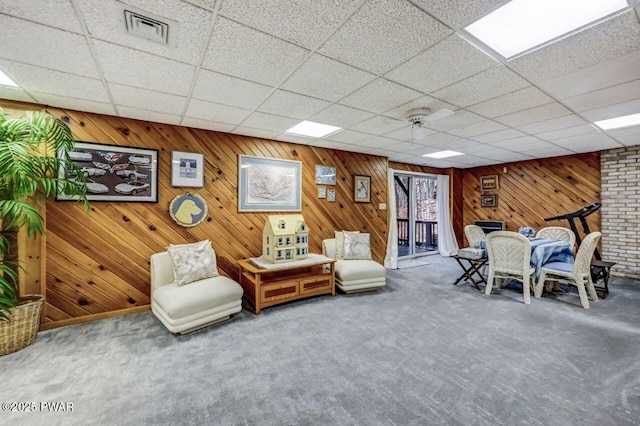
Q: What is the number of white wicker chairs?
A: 4